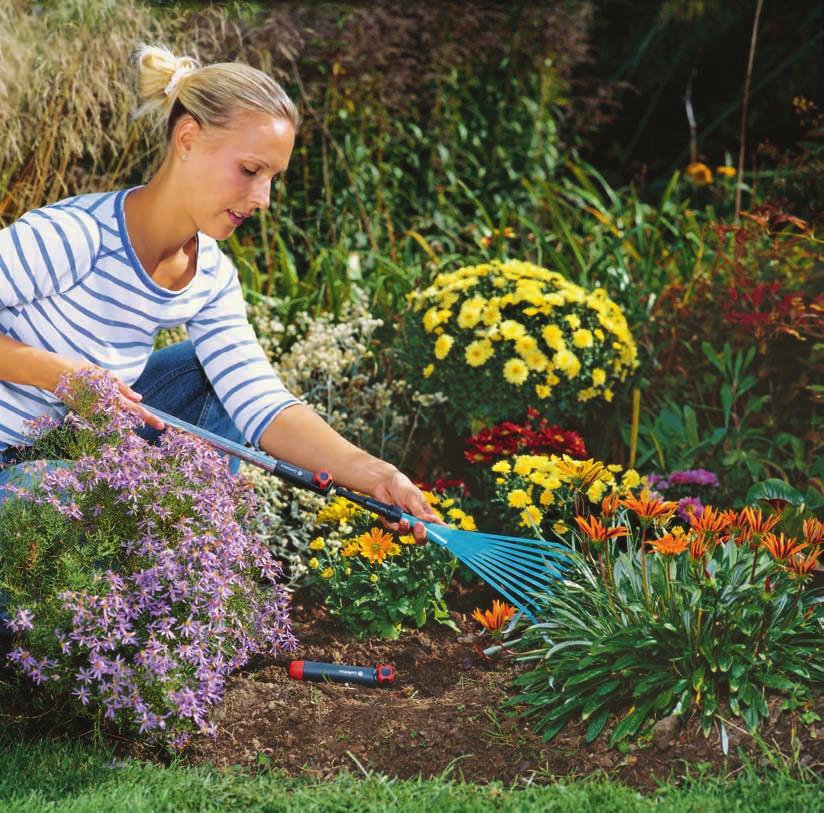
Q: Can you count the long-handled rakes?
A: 1